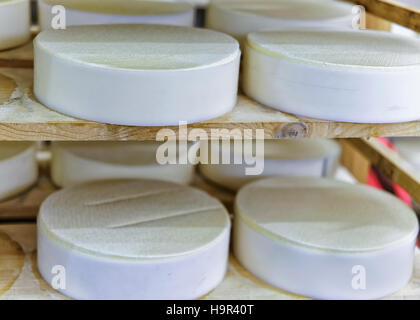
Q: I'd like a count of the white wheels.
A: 10